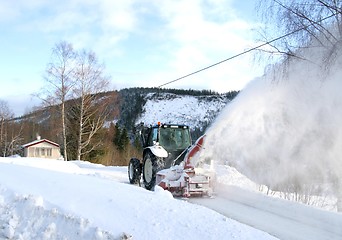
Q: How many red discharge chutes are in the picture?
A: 1